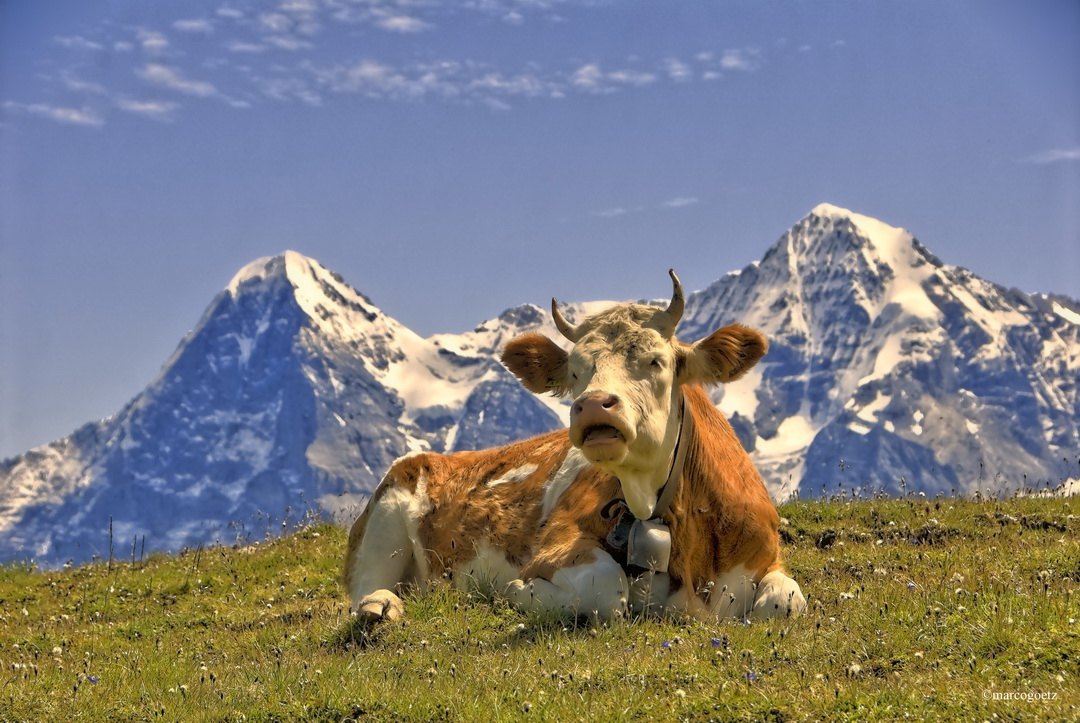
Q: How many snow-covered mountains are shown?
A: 2